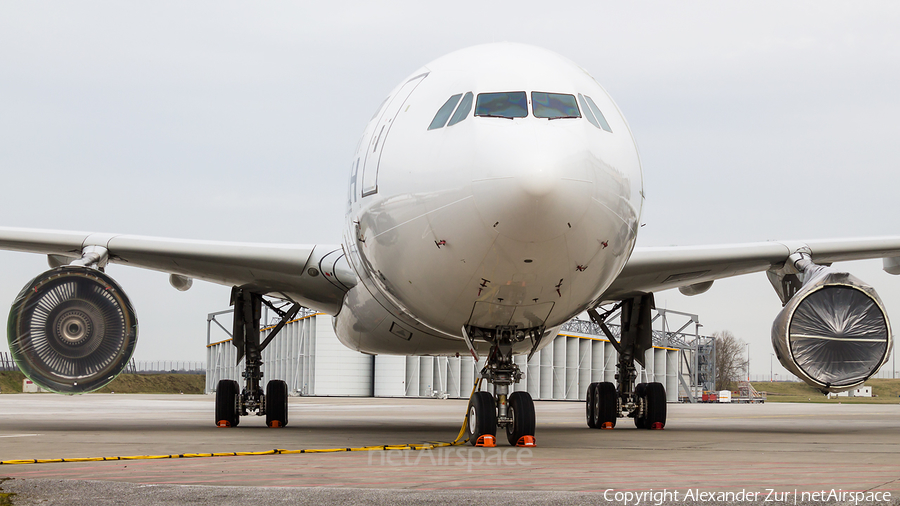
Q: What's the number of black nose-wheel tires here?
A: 2